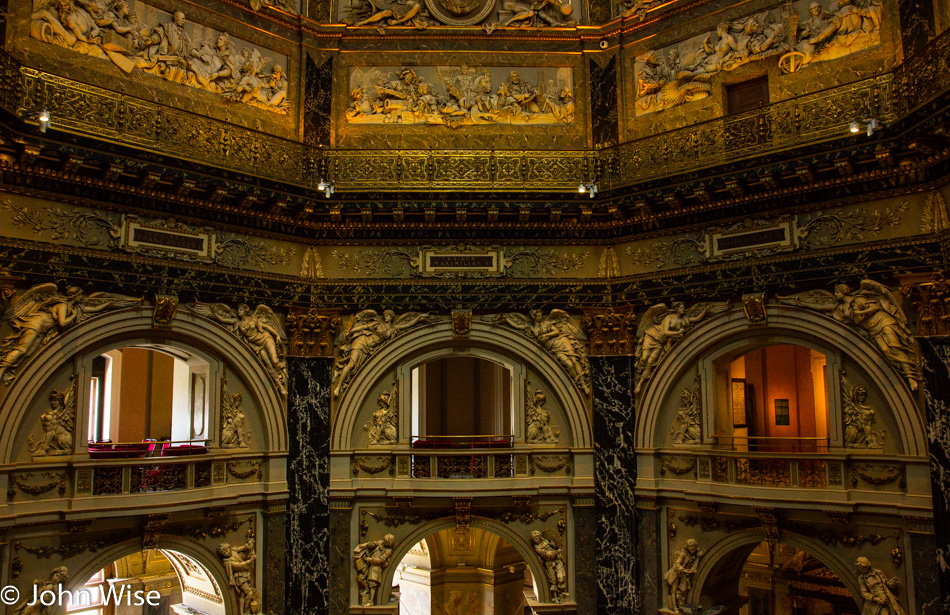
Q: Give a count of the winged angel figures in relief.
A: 6